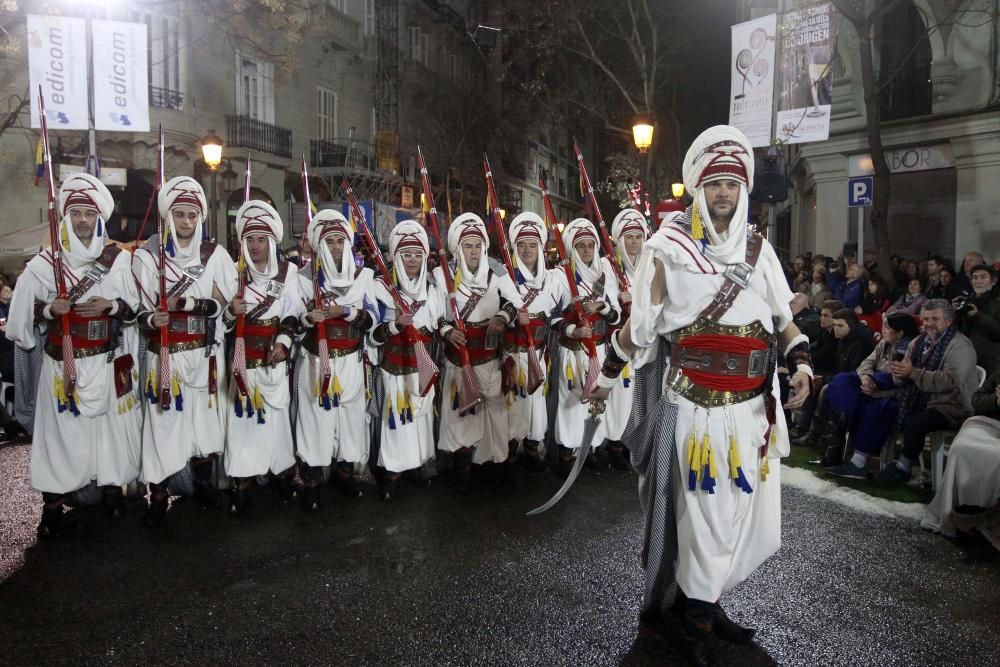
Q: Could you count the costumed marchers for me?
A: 10